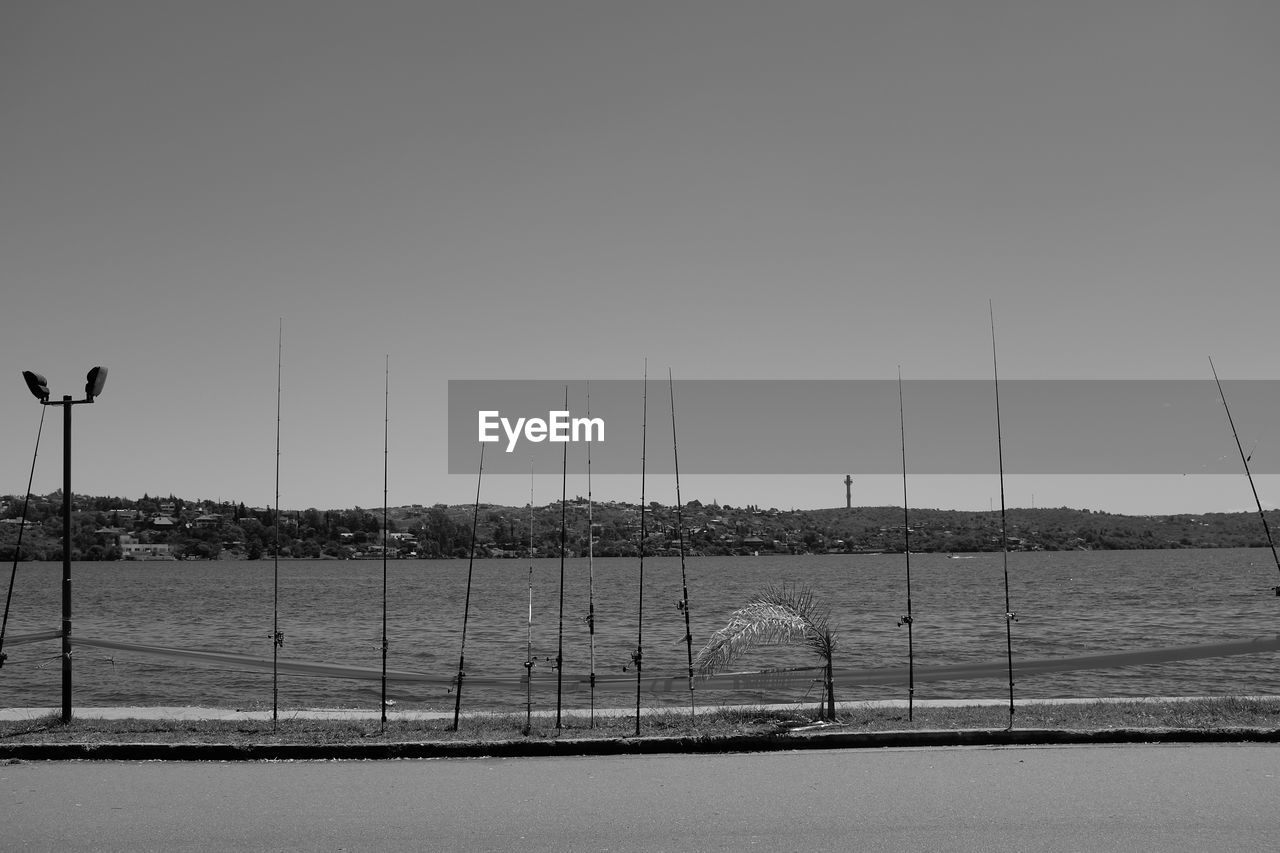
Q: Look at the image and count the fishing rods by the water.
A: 12